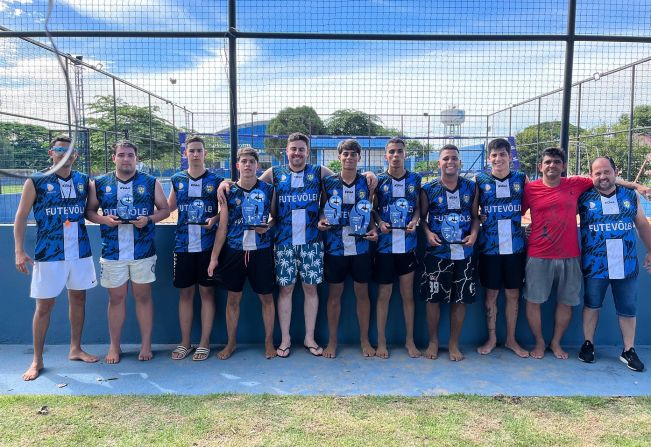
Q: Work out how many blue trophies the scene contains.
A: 7